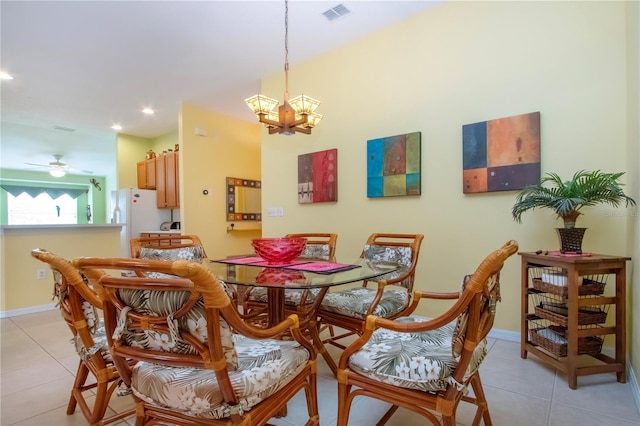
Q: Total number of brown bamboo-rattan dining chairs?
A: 6